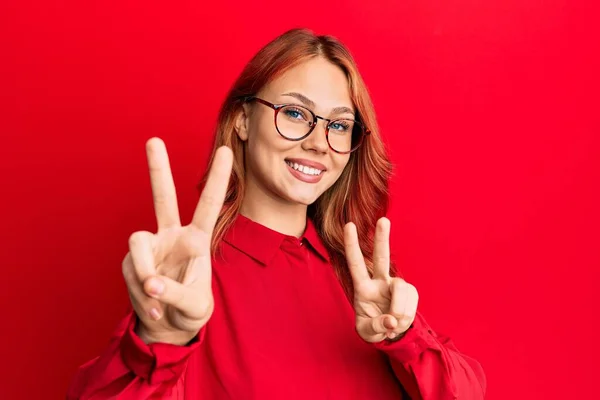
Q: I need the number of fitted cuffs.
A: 2